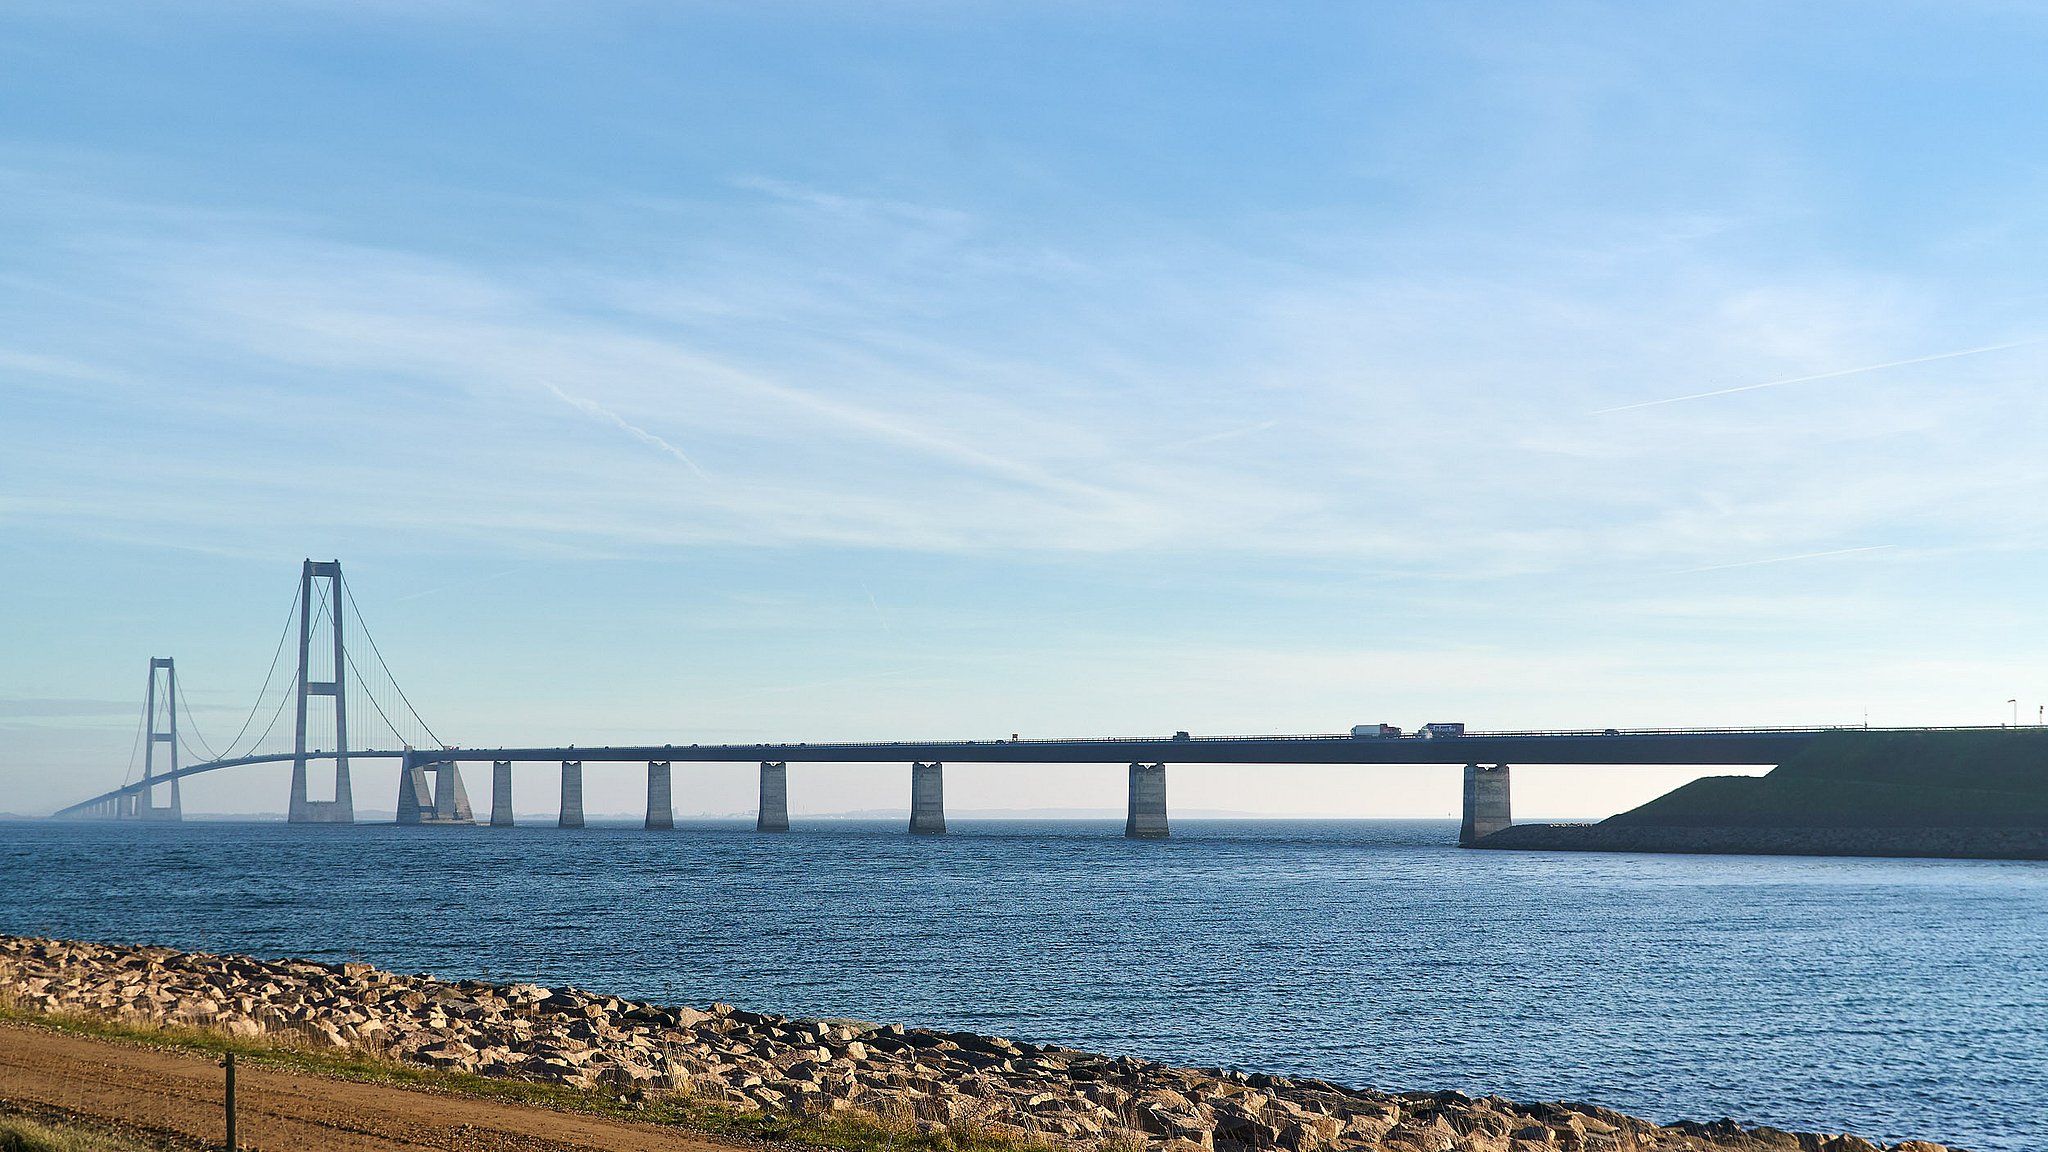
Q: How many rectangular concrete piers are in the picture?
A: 7